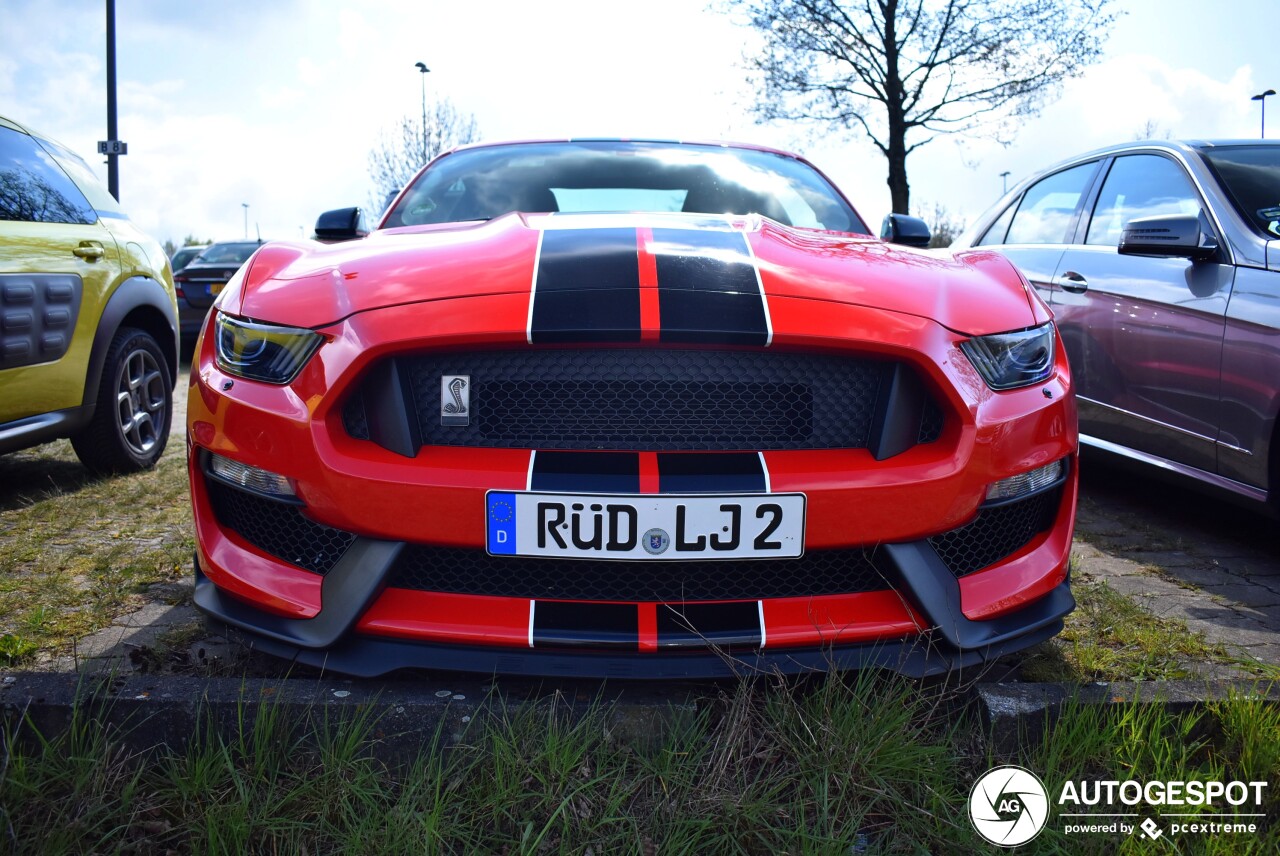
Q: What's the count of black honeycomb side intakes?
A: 2